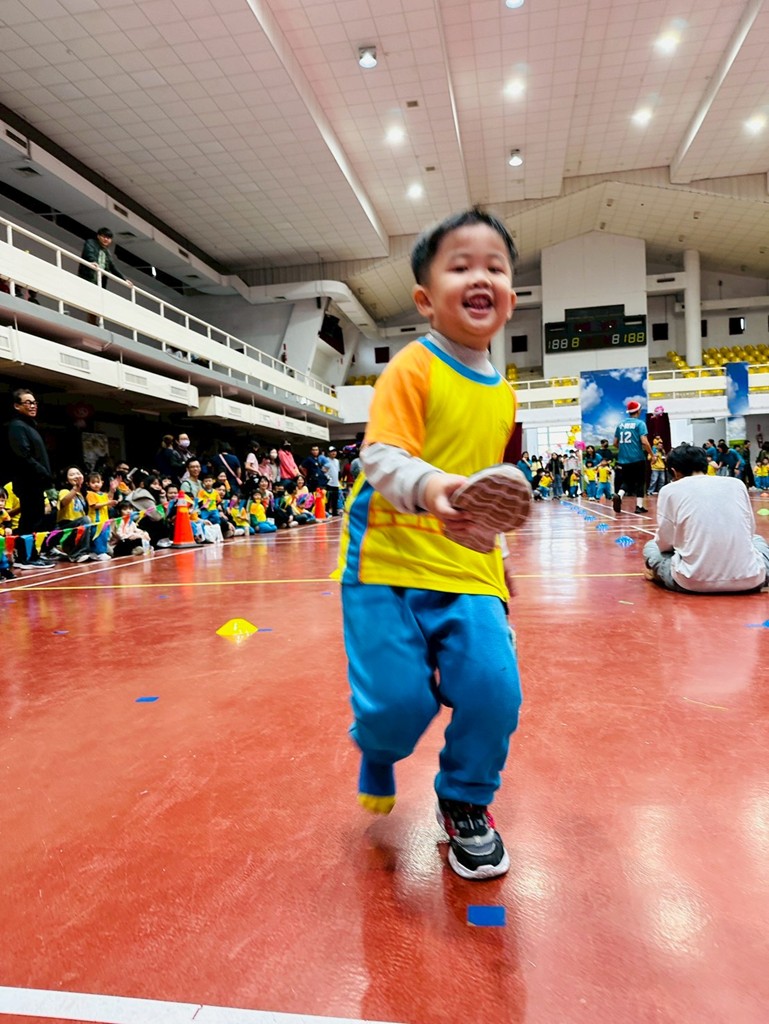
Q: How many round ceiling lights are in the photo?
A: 9